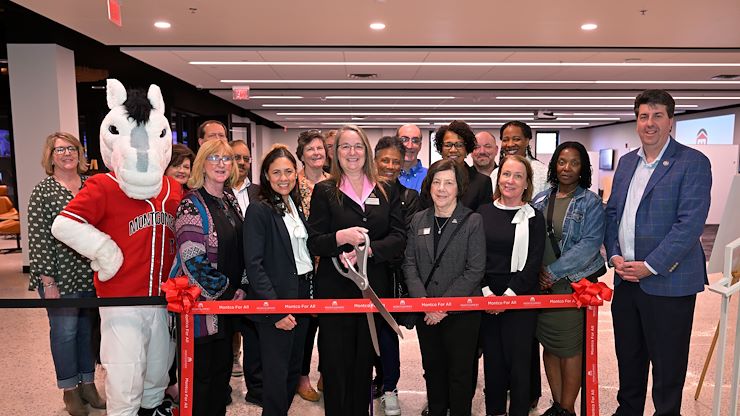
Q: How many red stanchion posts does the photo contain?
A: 2